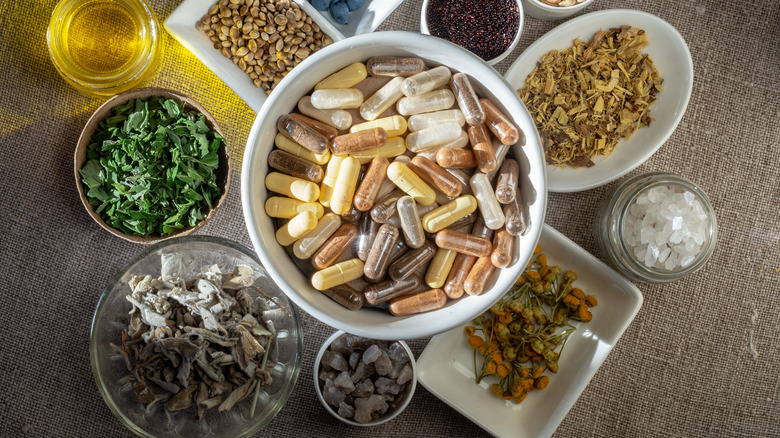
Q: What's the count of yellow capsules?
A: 13